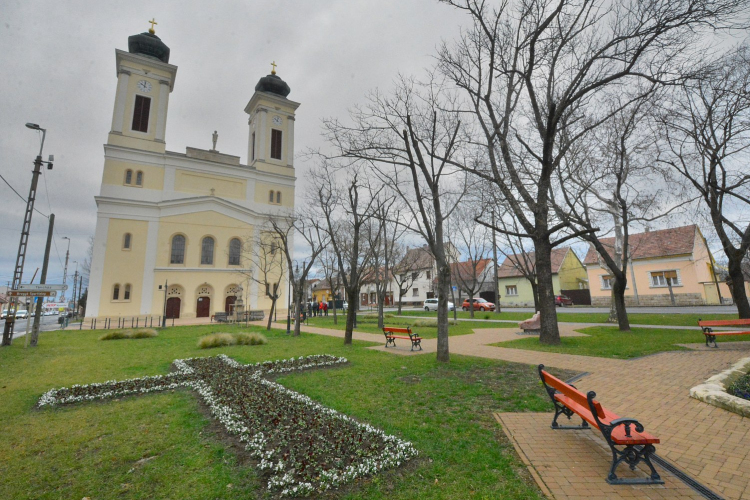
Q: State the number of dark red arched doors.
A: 3